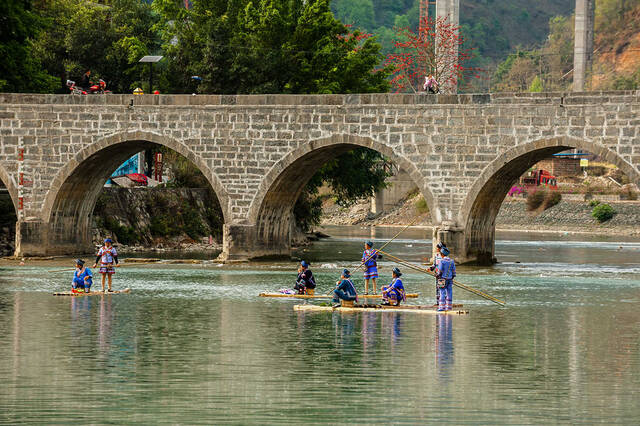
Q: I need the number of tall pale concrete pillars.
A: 2